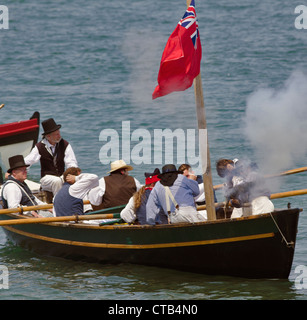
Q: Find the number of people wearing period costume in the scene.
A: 8